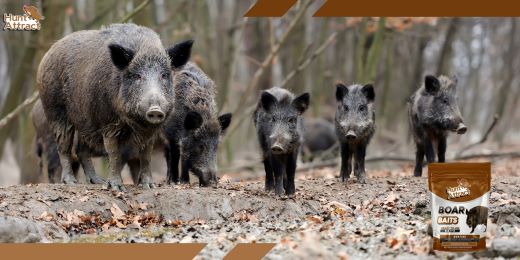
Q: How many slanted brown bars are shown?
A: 4